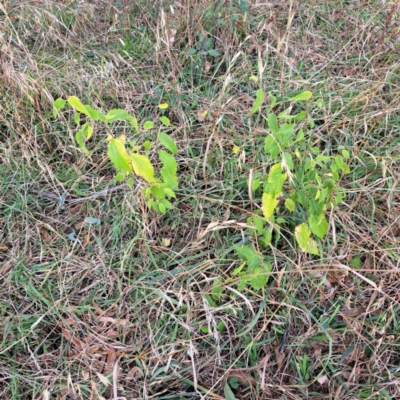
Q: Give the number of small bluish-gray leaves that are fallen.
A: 3